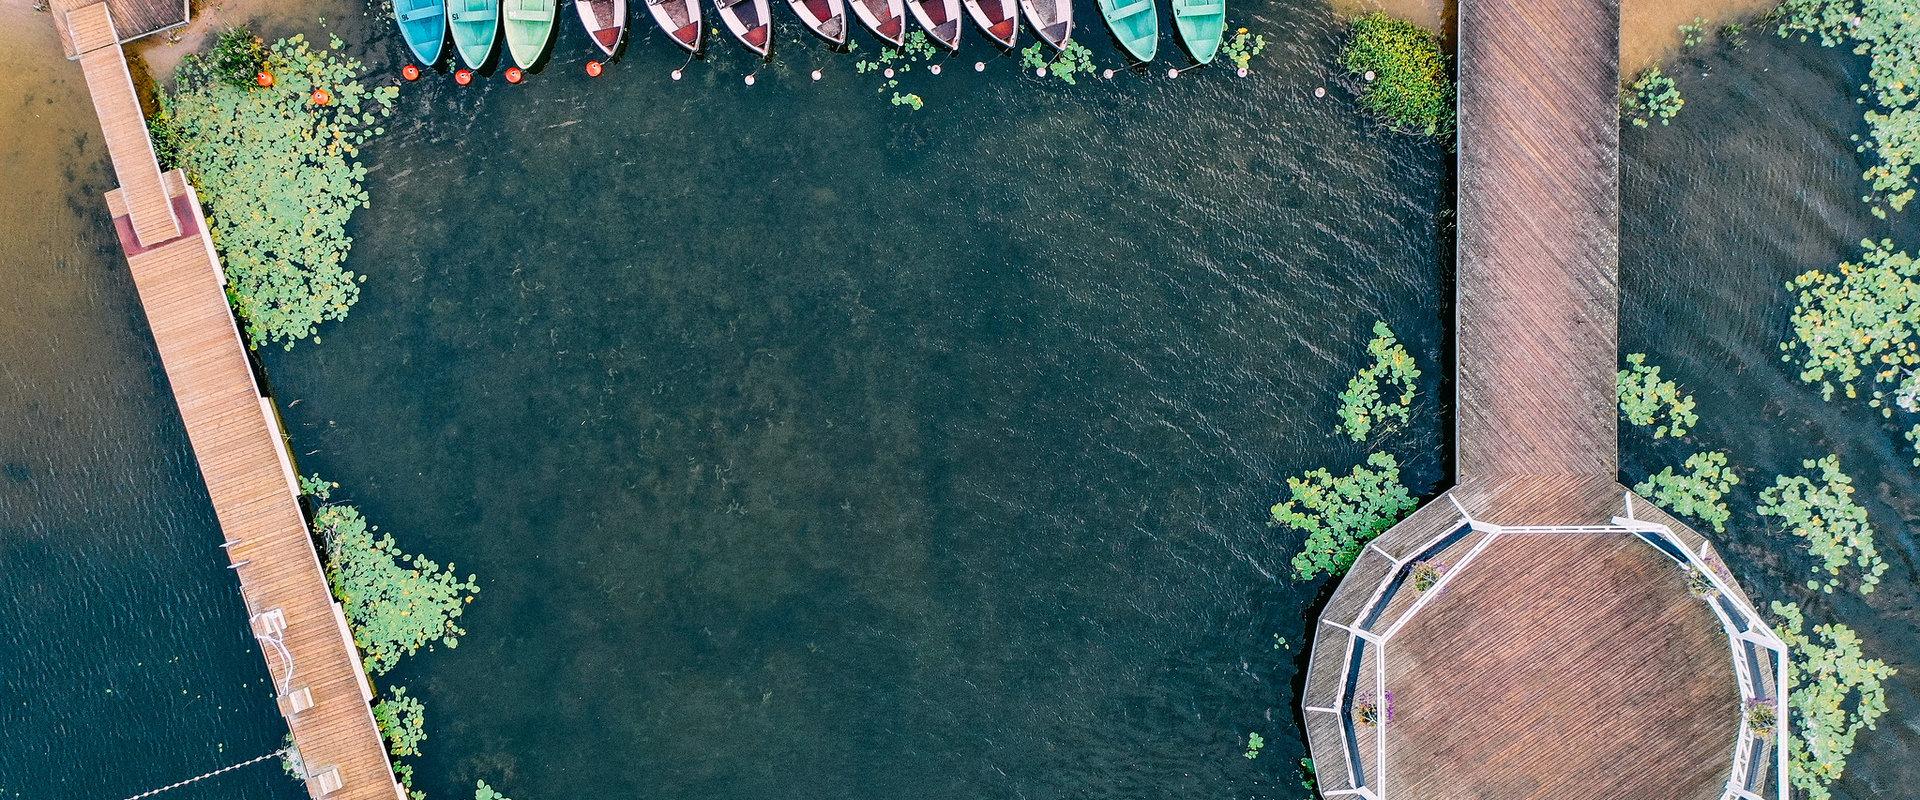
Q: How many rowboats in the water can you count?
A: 13